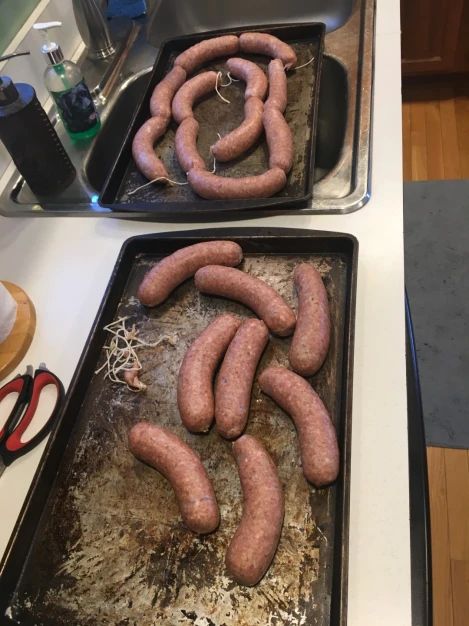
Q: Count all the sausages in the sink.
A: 11